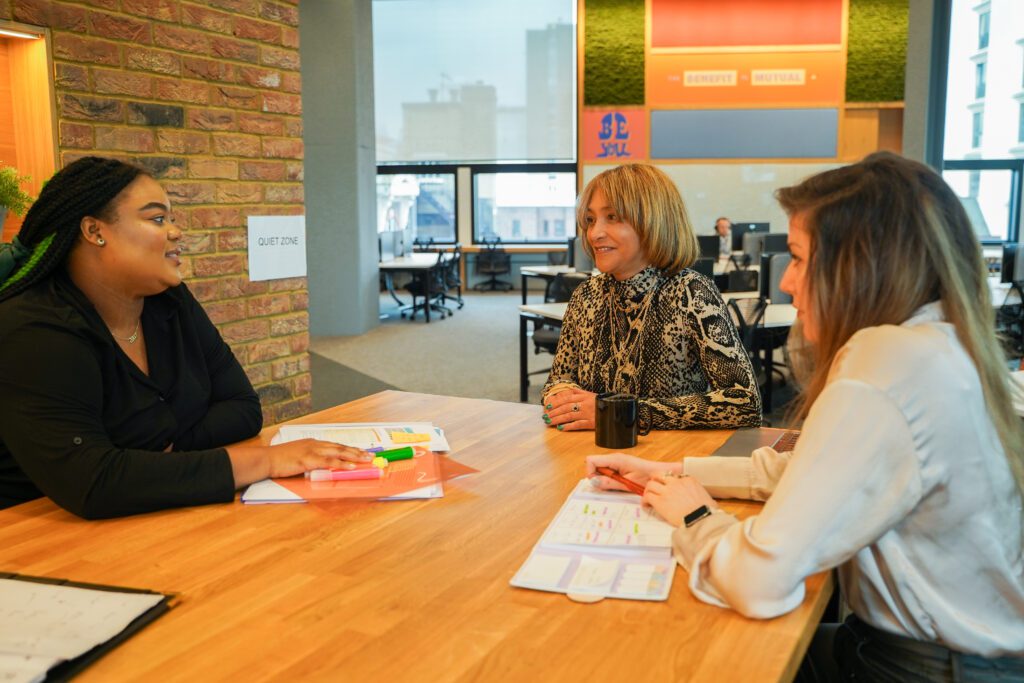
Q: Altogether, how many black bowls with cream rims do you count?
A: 0